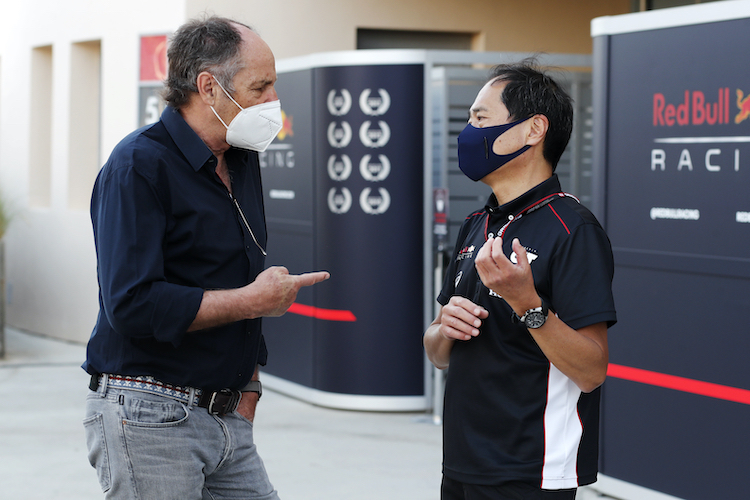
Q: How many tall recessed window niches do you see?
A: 2